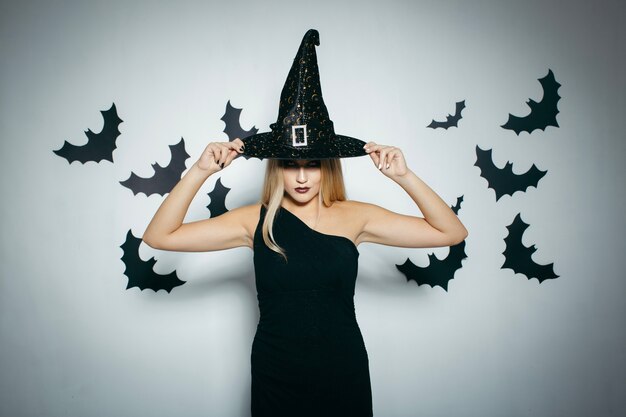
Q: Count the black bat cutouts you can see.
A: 11